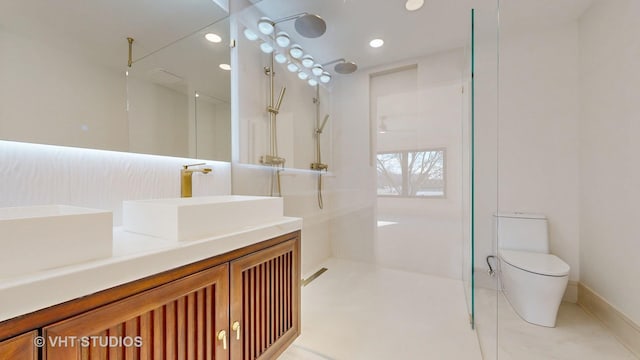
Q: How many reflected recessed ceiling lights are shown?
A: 2